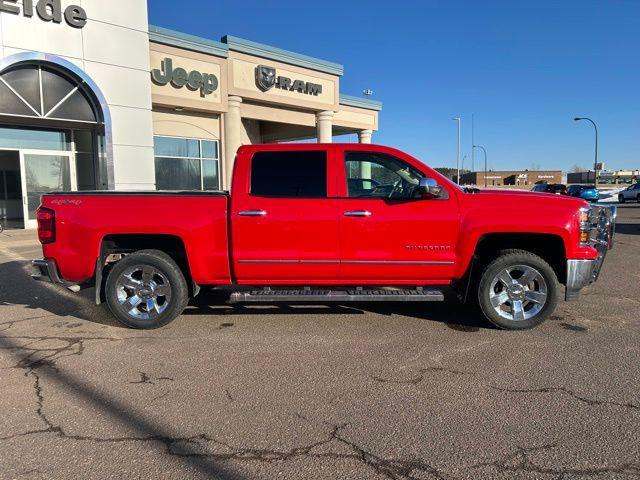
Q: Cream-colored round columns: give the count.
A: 3